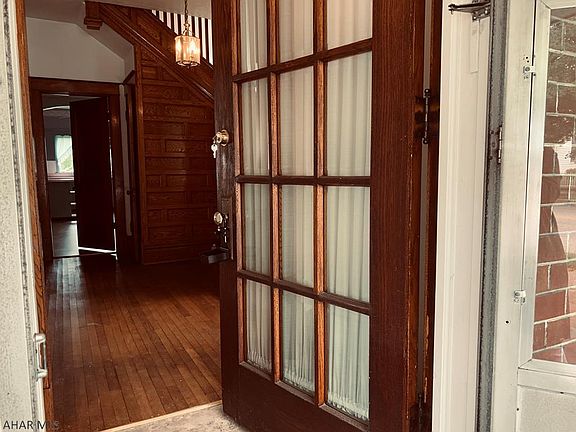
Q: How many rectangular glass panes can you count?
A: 12